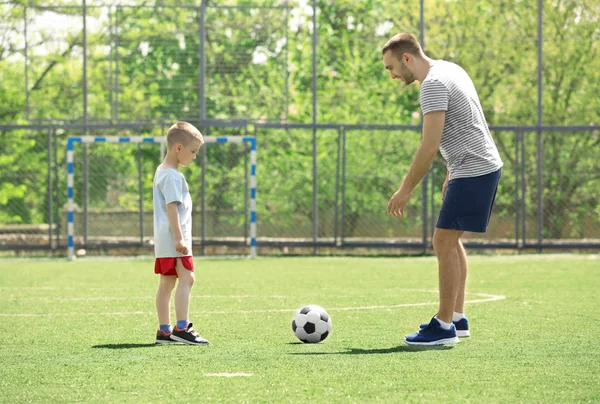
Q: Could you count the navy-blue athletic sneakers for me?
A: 2